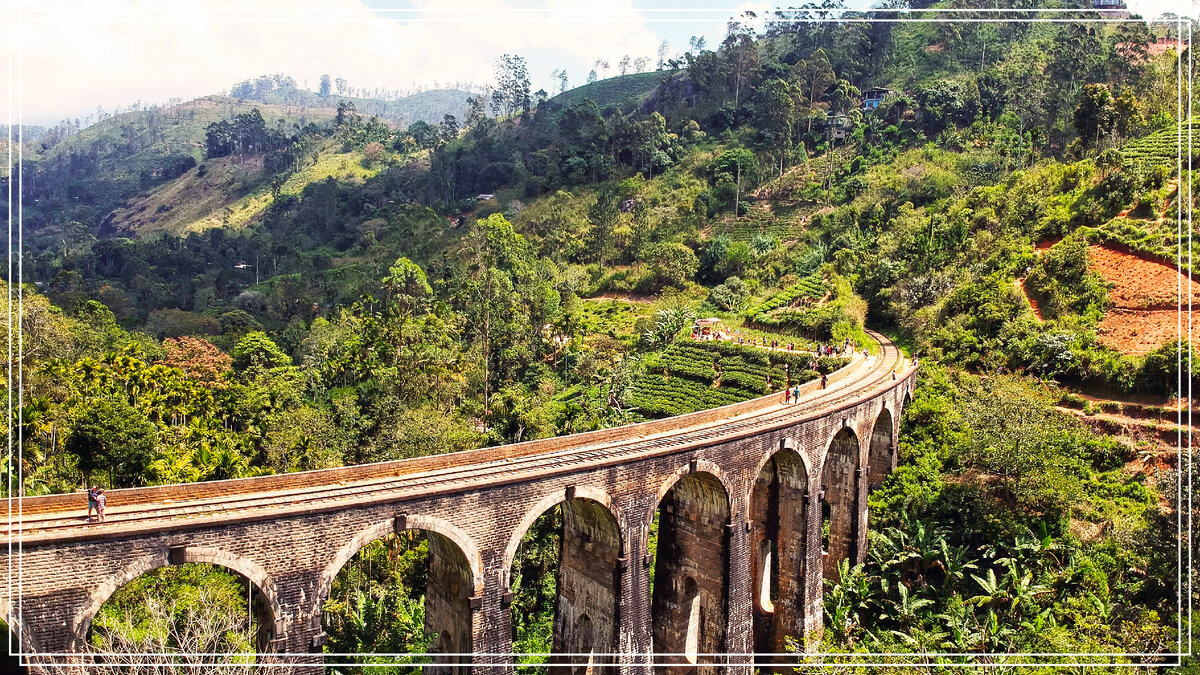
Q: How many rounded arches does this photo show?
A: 9